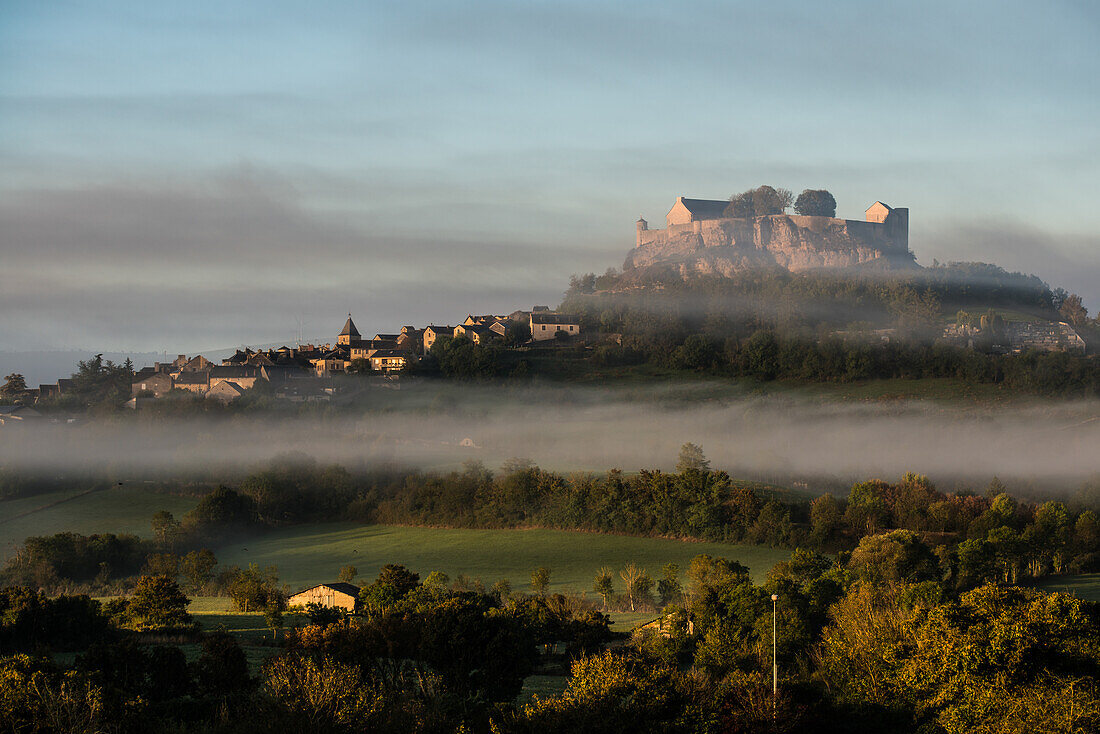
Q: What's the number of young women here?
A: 0